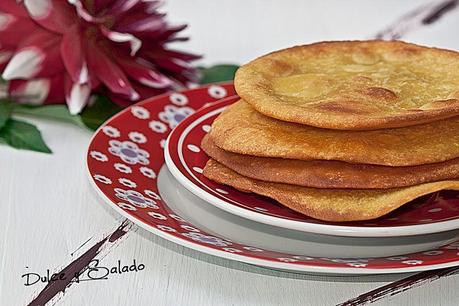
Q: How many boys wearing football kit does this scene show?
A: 0